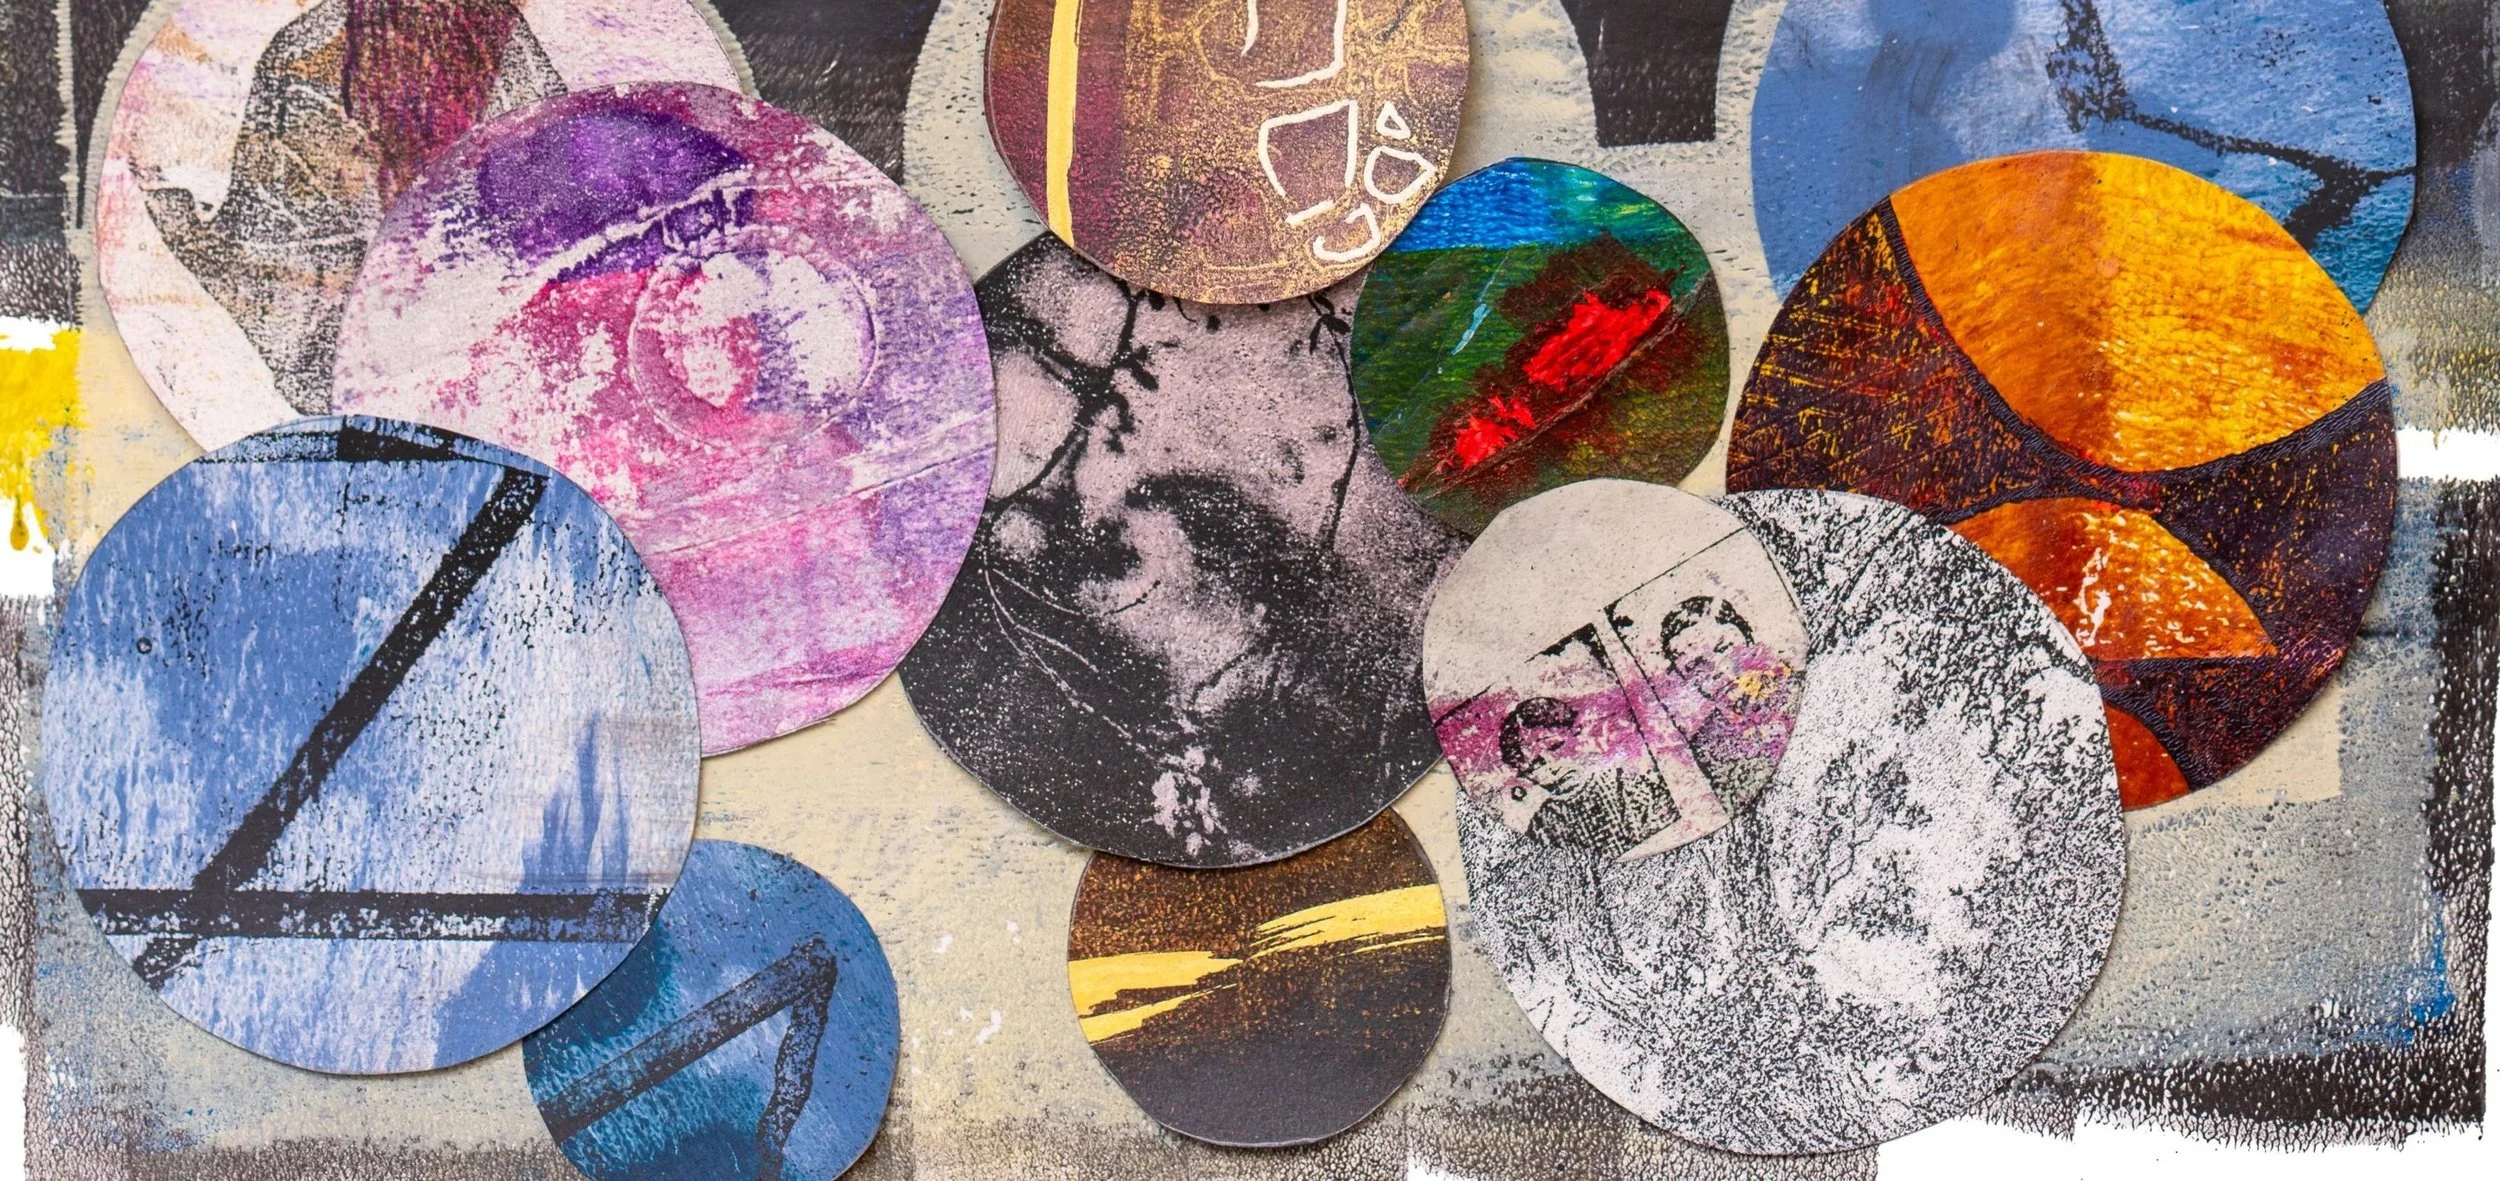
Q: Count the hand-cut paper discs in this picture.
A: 12